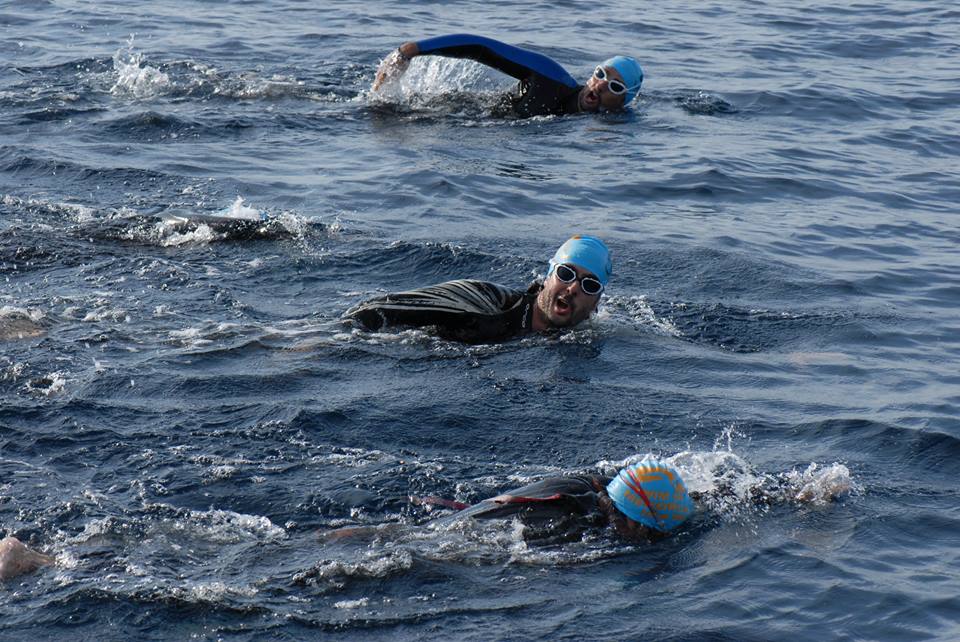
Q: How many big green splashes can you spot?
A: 0